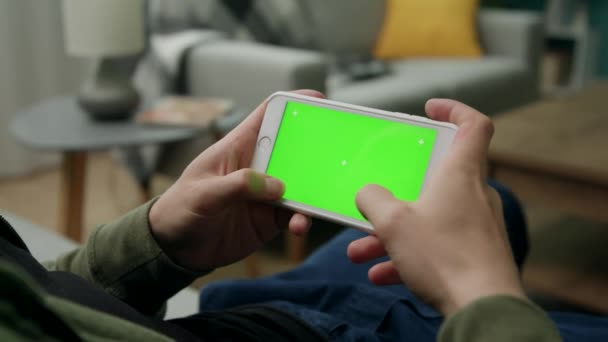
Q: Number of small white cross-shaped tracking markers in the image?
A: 3